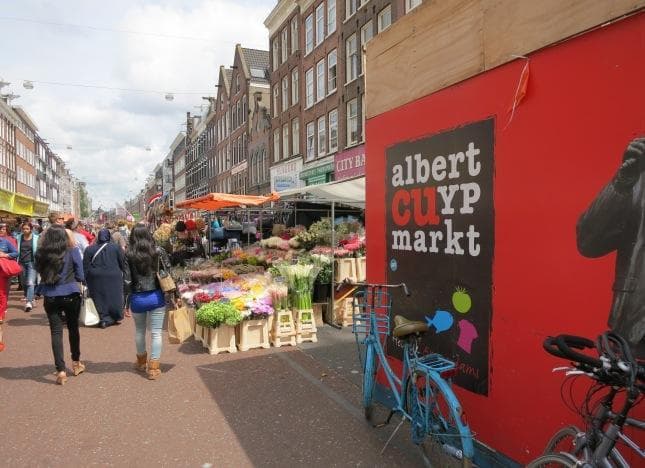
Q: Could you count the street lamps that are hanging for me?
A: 4